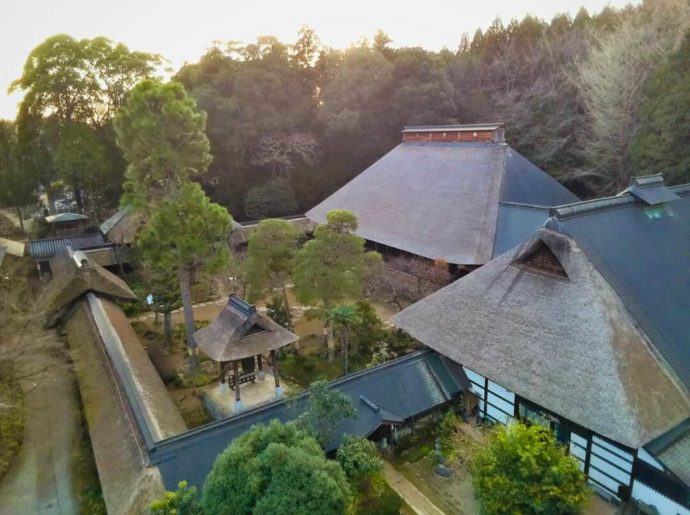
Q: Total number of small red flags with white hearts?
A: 0